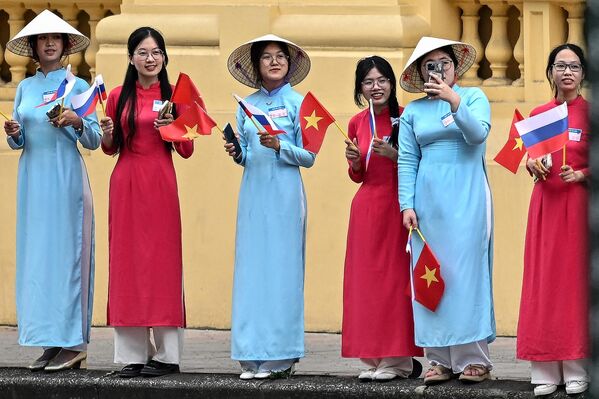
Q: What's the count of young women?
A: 6